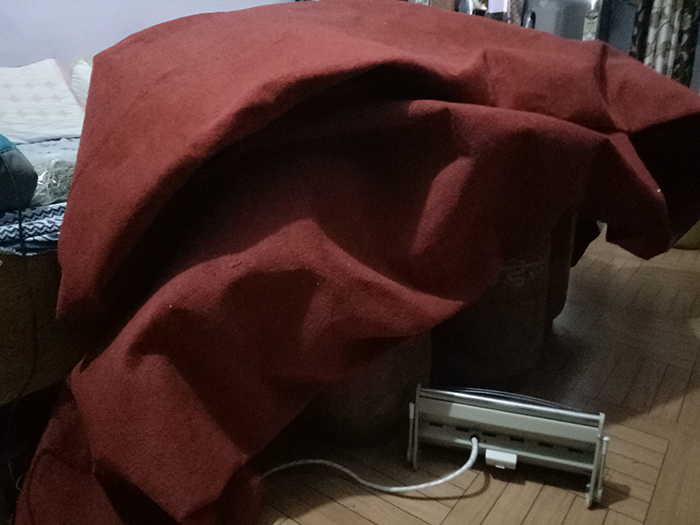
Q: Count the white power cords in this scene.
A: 1